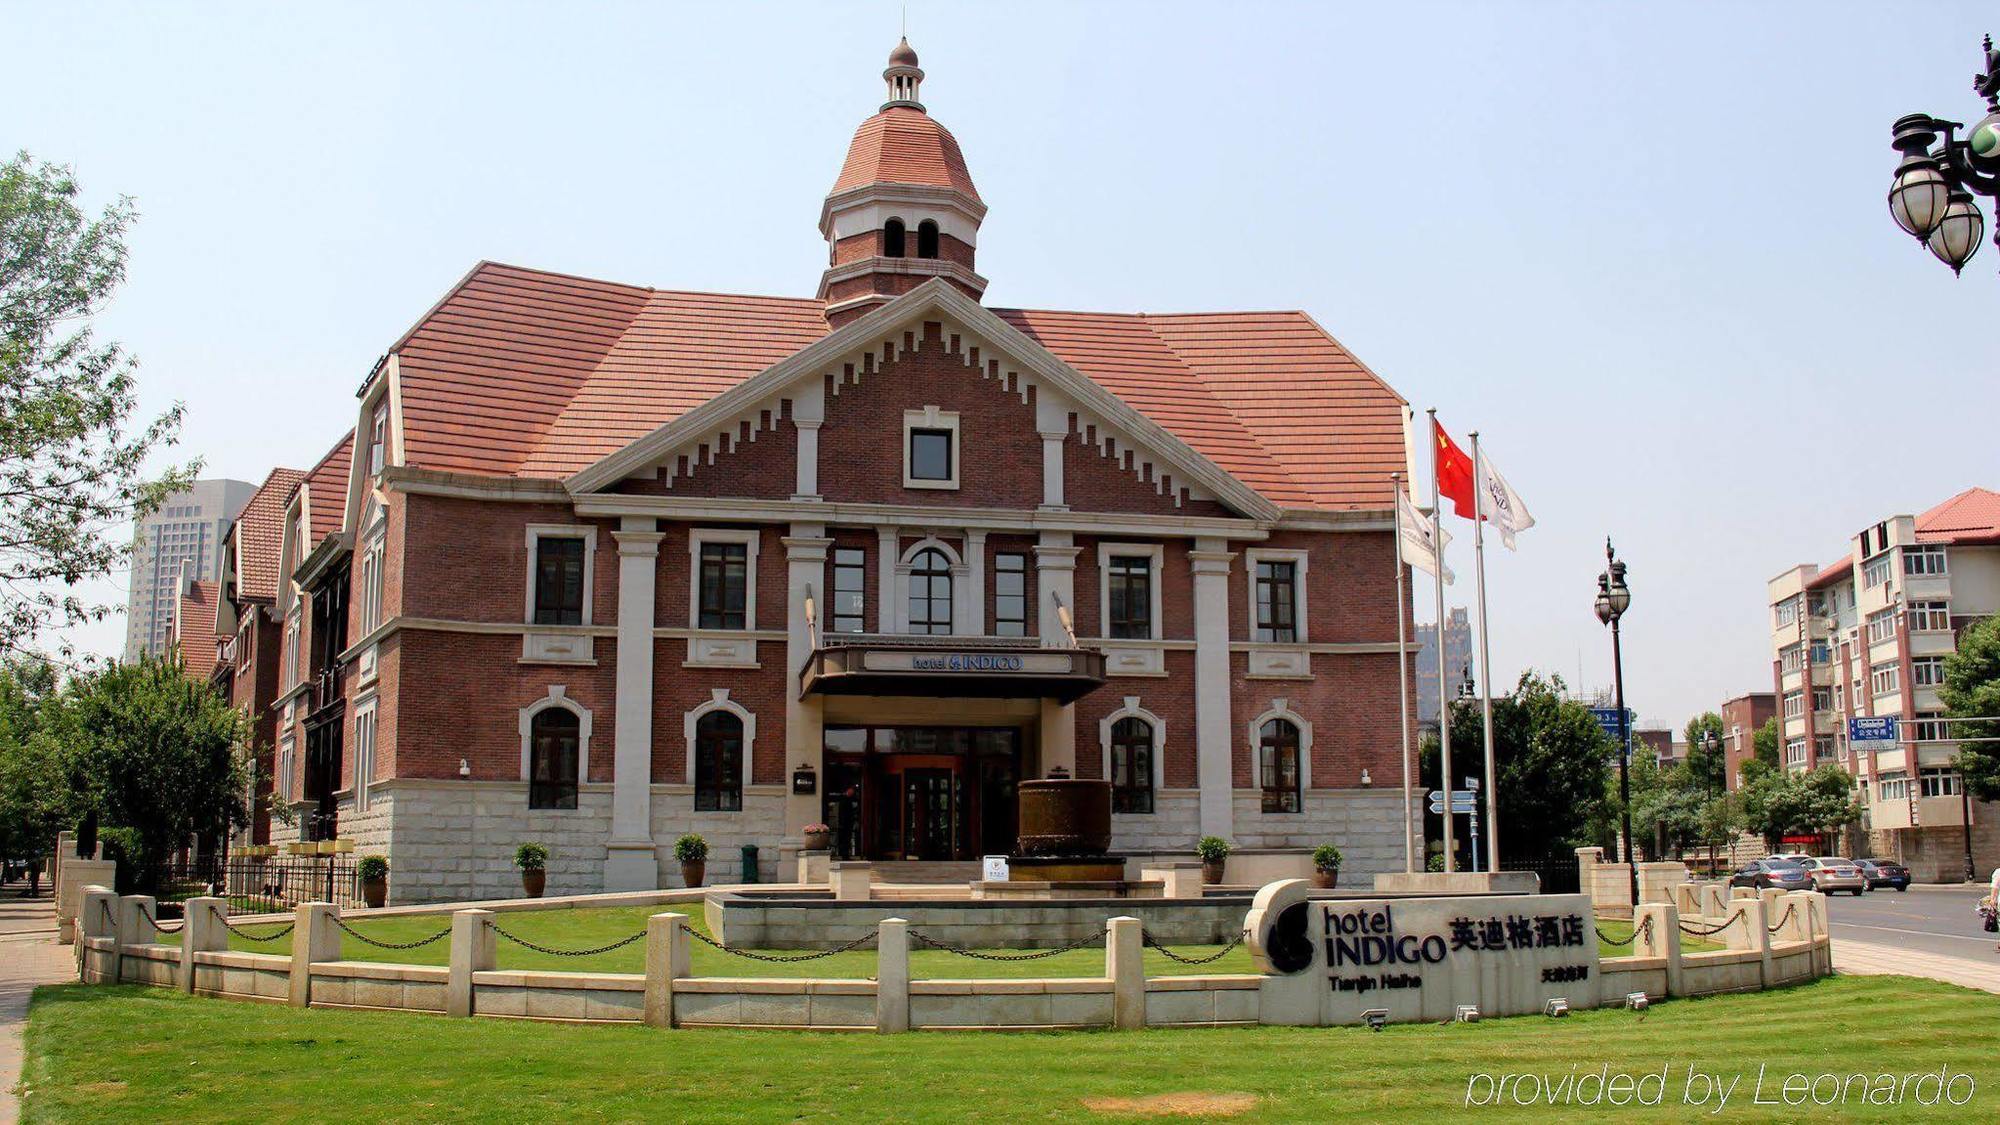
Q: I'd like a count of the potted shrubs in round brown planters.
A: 5